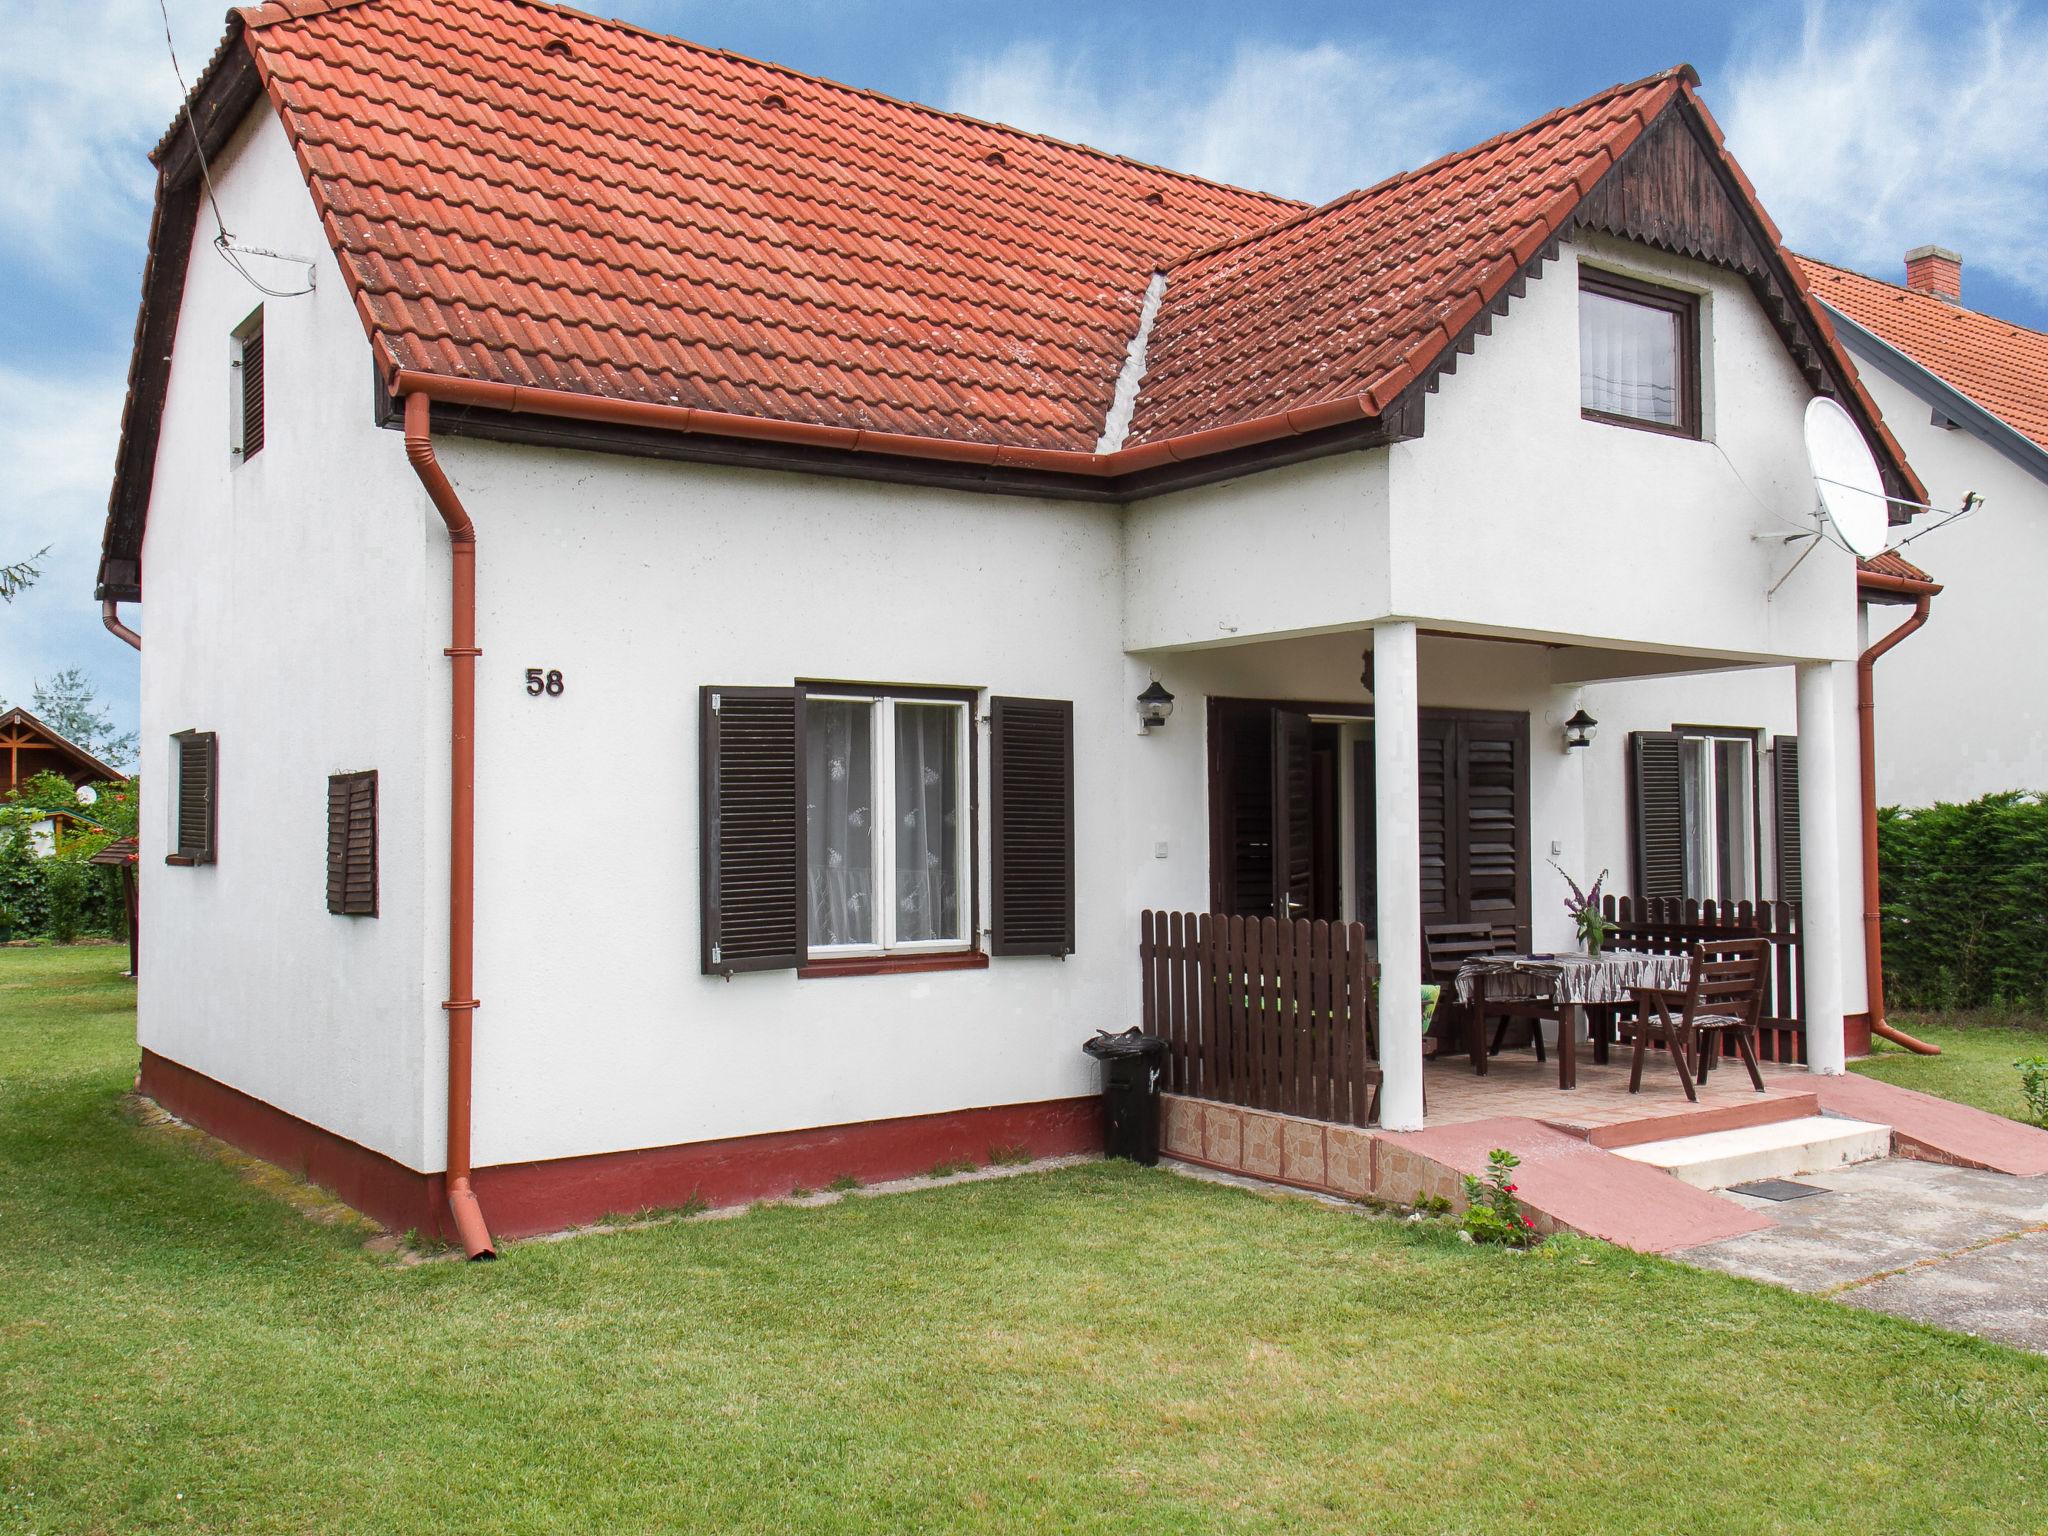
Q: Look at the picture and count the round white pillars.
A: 2